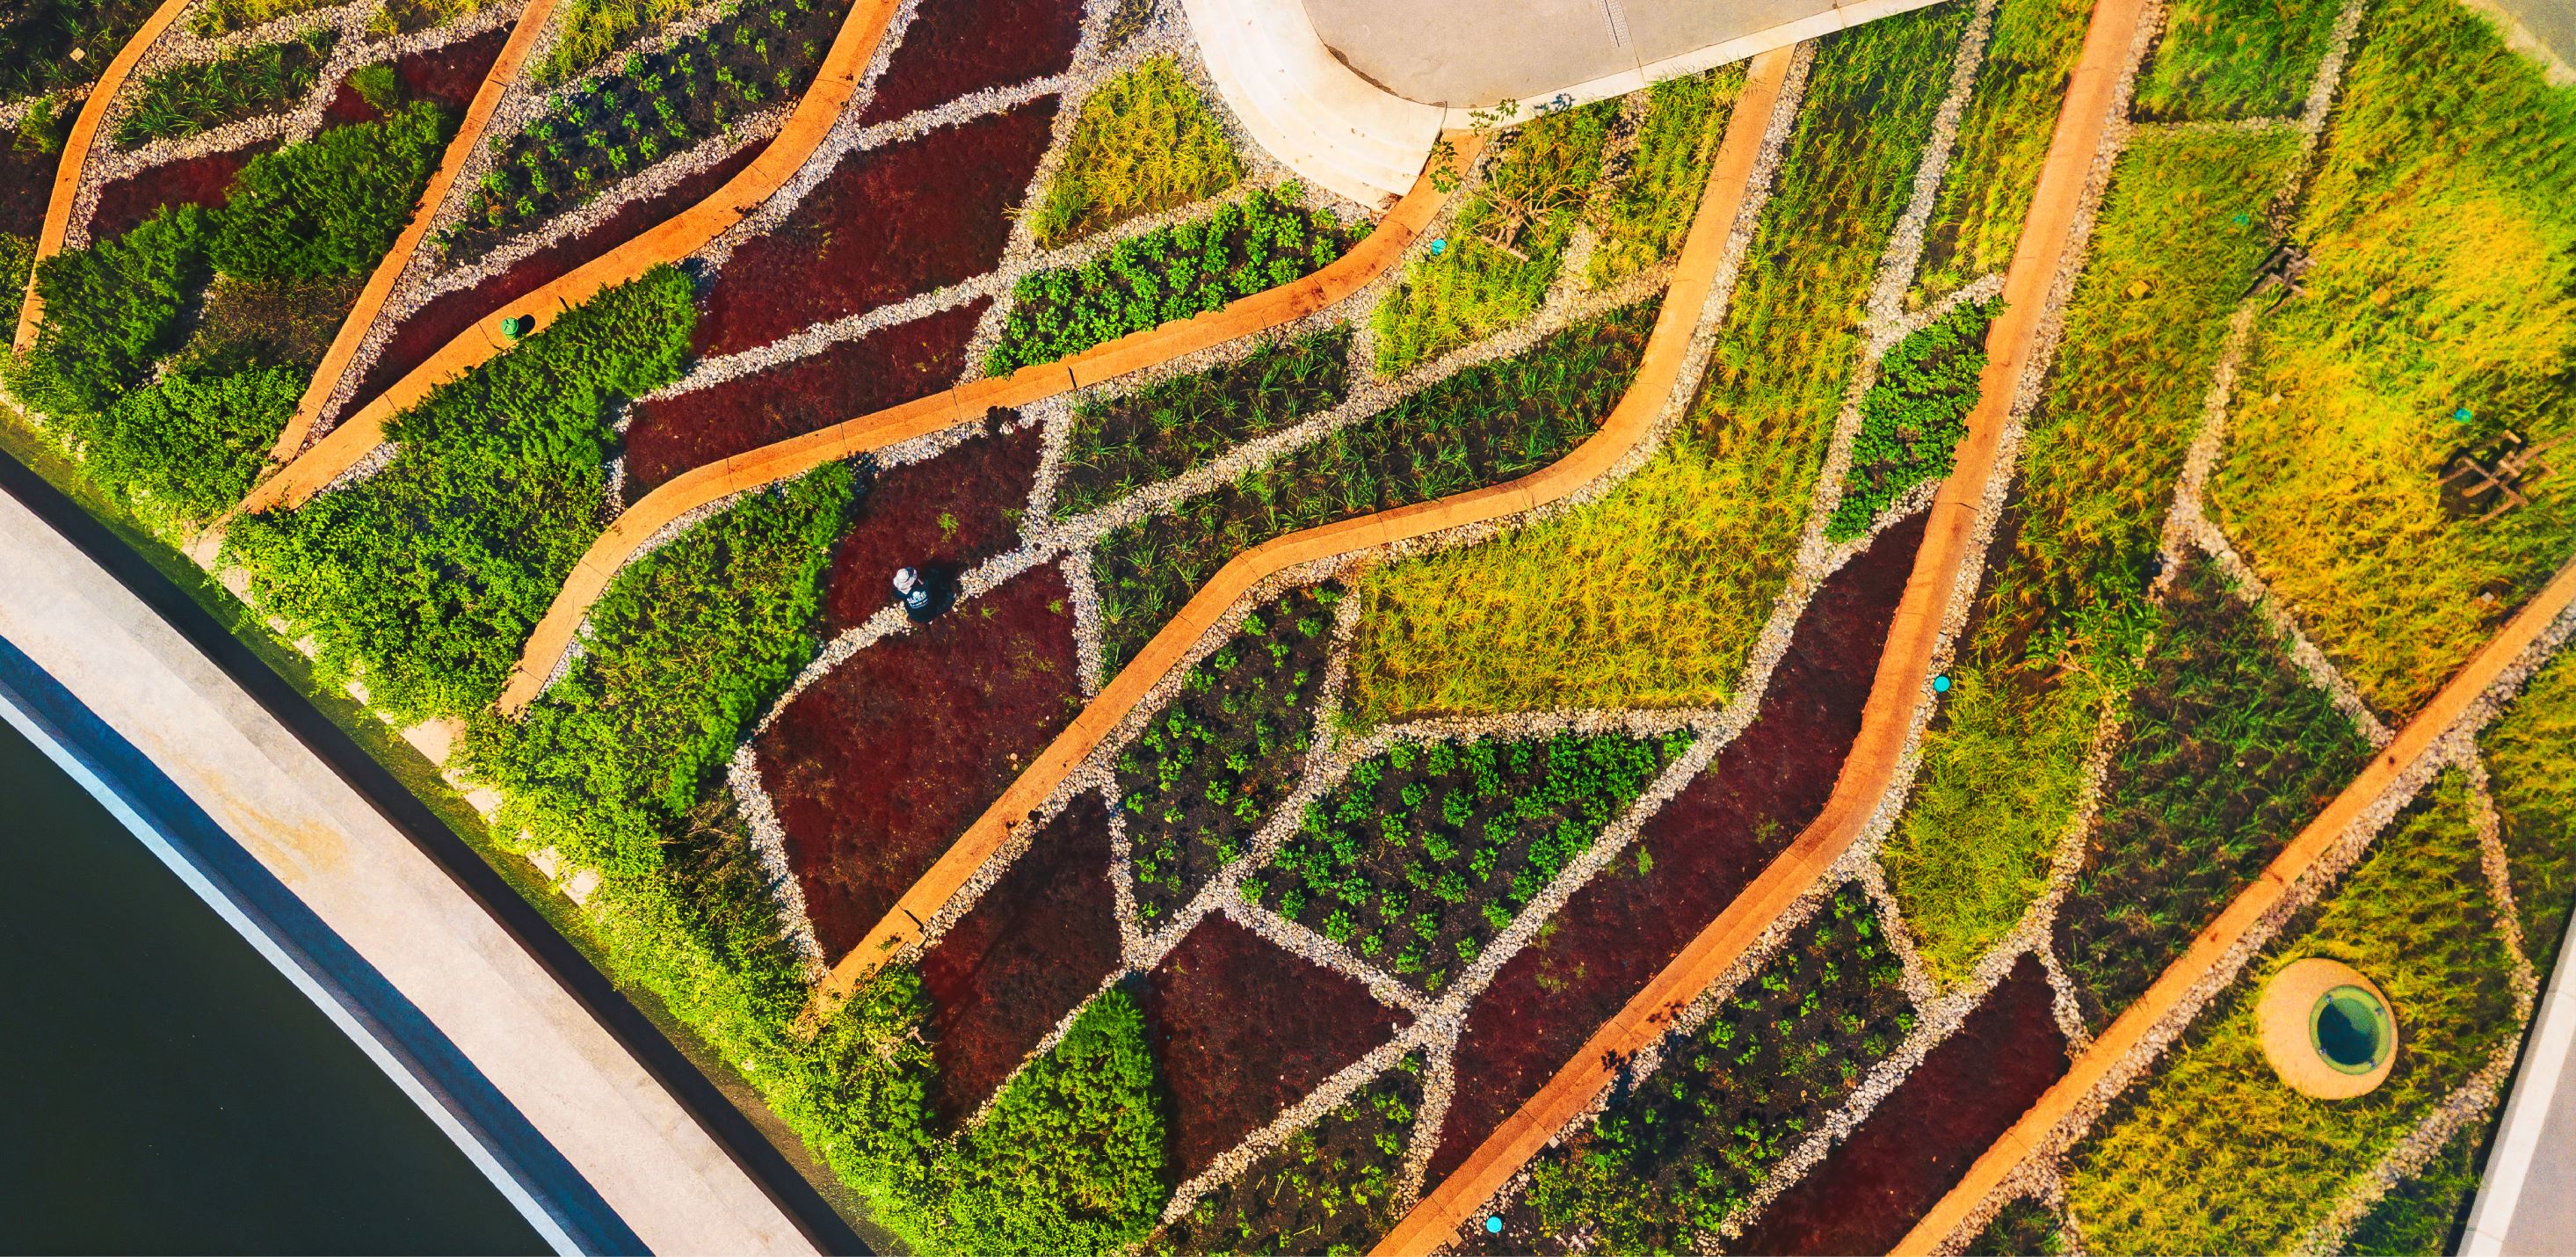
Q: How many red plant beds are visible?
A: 12